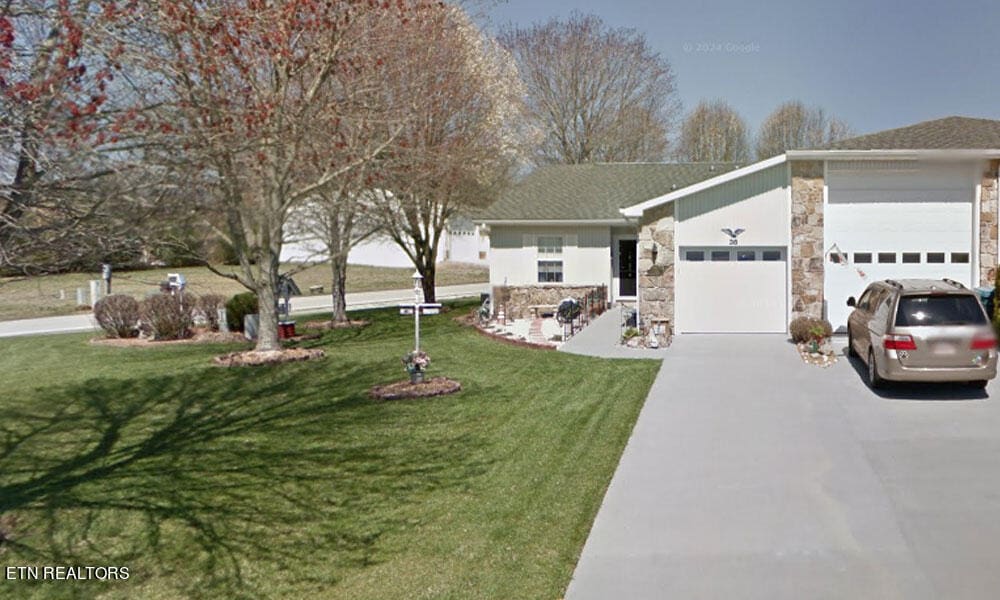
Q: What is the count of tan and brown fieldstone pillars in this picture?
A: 3